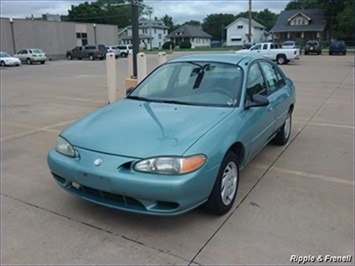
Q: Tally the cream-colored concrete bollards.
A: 4